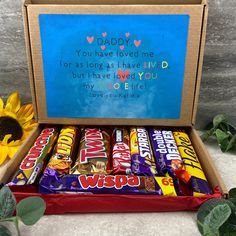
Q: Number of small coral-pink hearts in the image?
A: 6